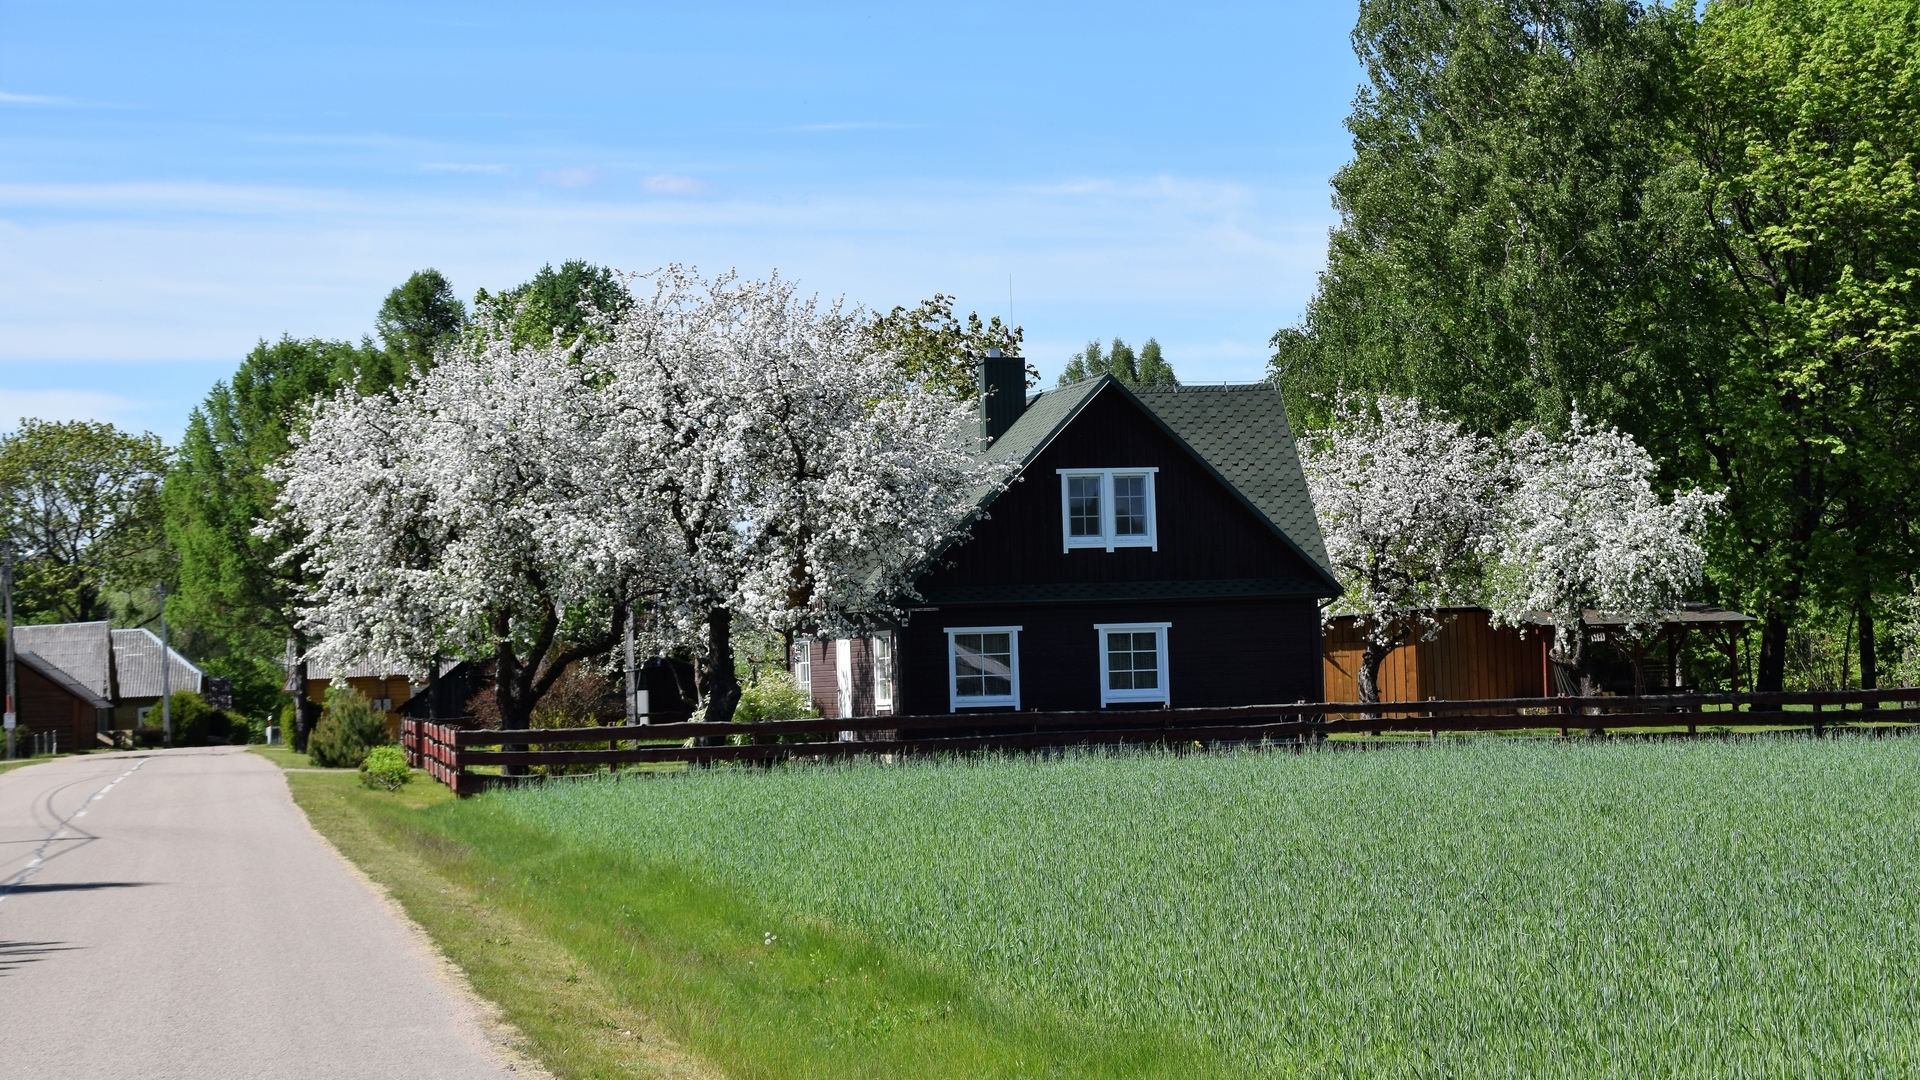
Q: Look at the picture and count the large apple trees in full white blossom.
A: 4